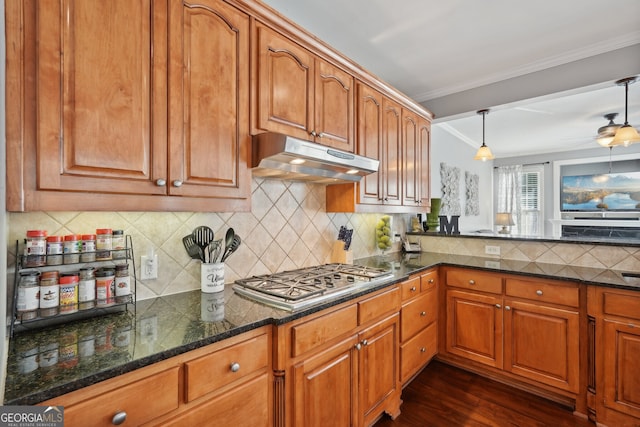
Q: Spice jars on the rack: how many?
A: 12